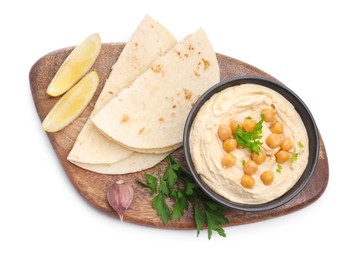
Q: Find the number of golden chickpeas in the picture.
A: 14